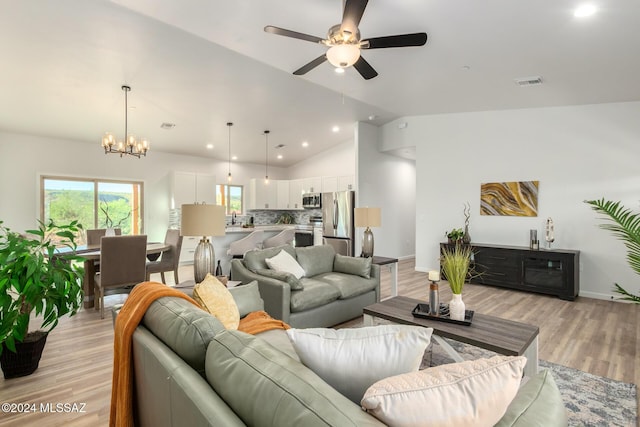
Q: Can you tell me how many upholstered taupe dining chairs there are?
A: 3